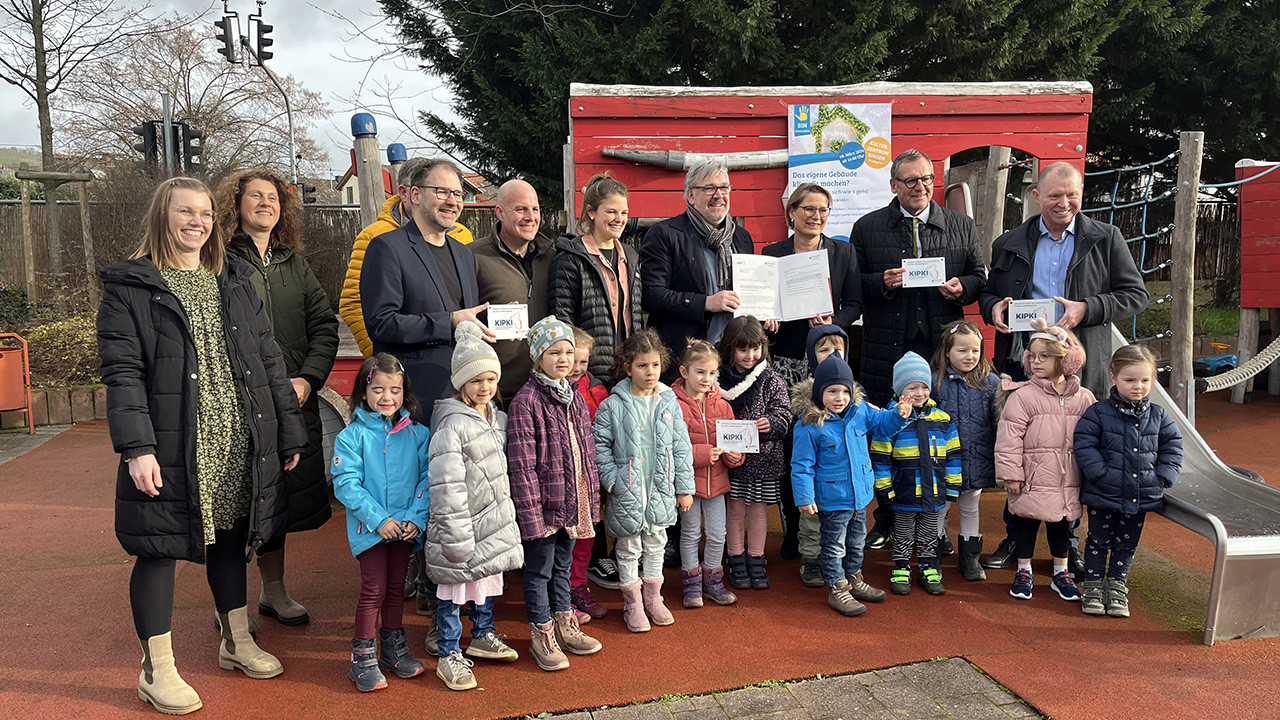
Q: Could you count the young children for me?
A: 13